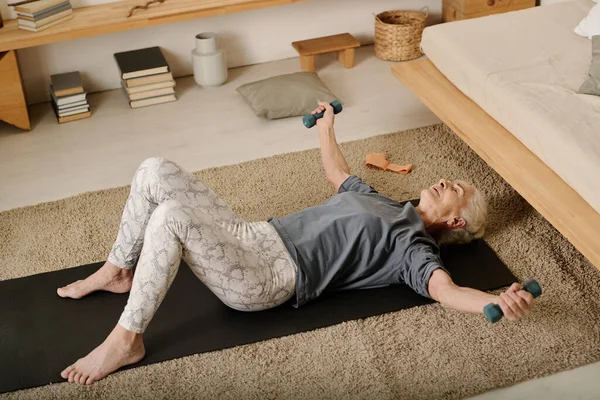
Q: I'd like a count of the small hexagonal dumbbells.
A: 2